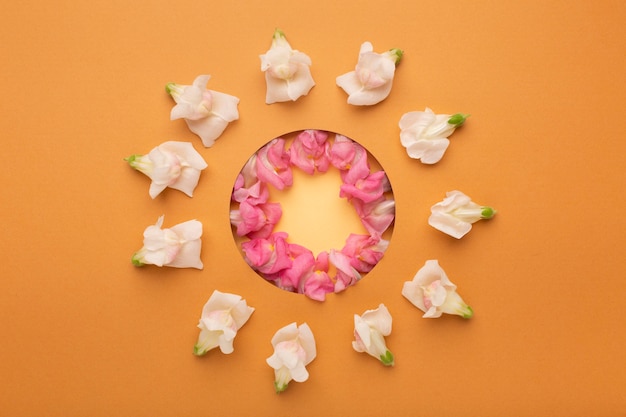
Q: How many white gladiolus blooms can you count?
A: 11